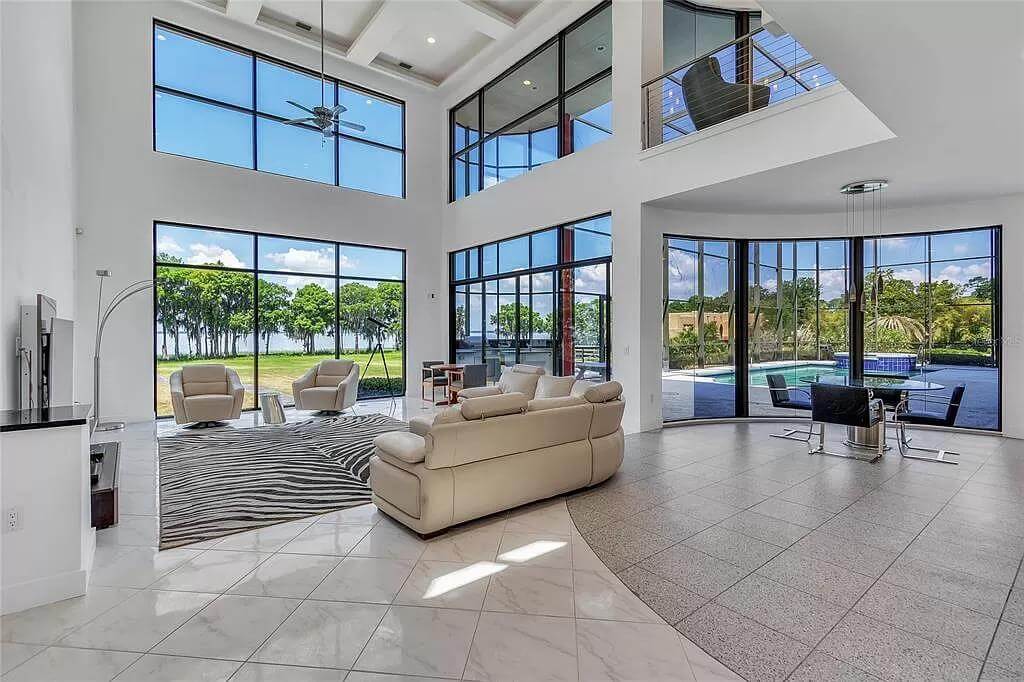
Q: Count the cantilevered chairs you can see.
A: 4